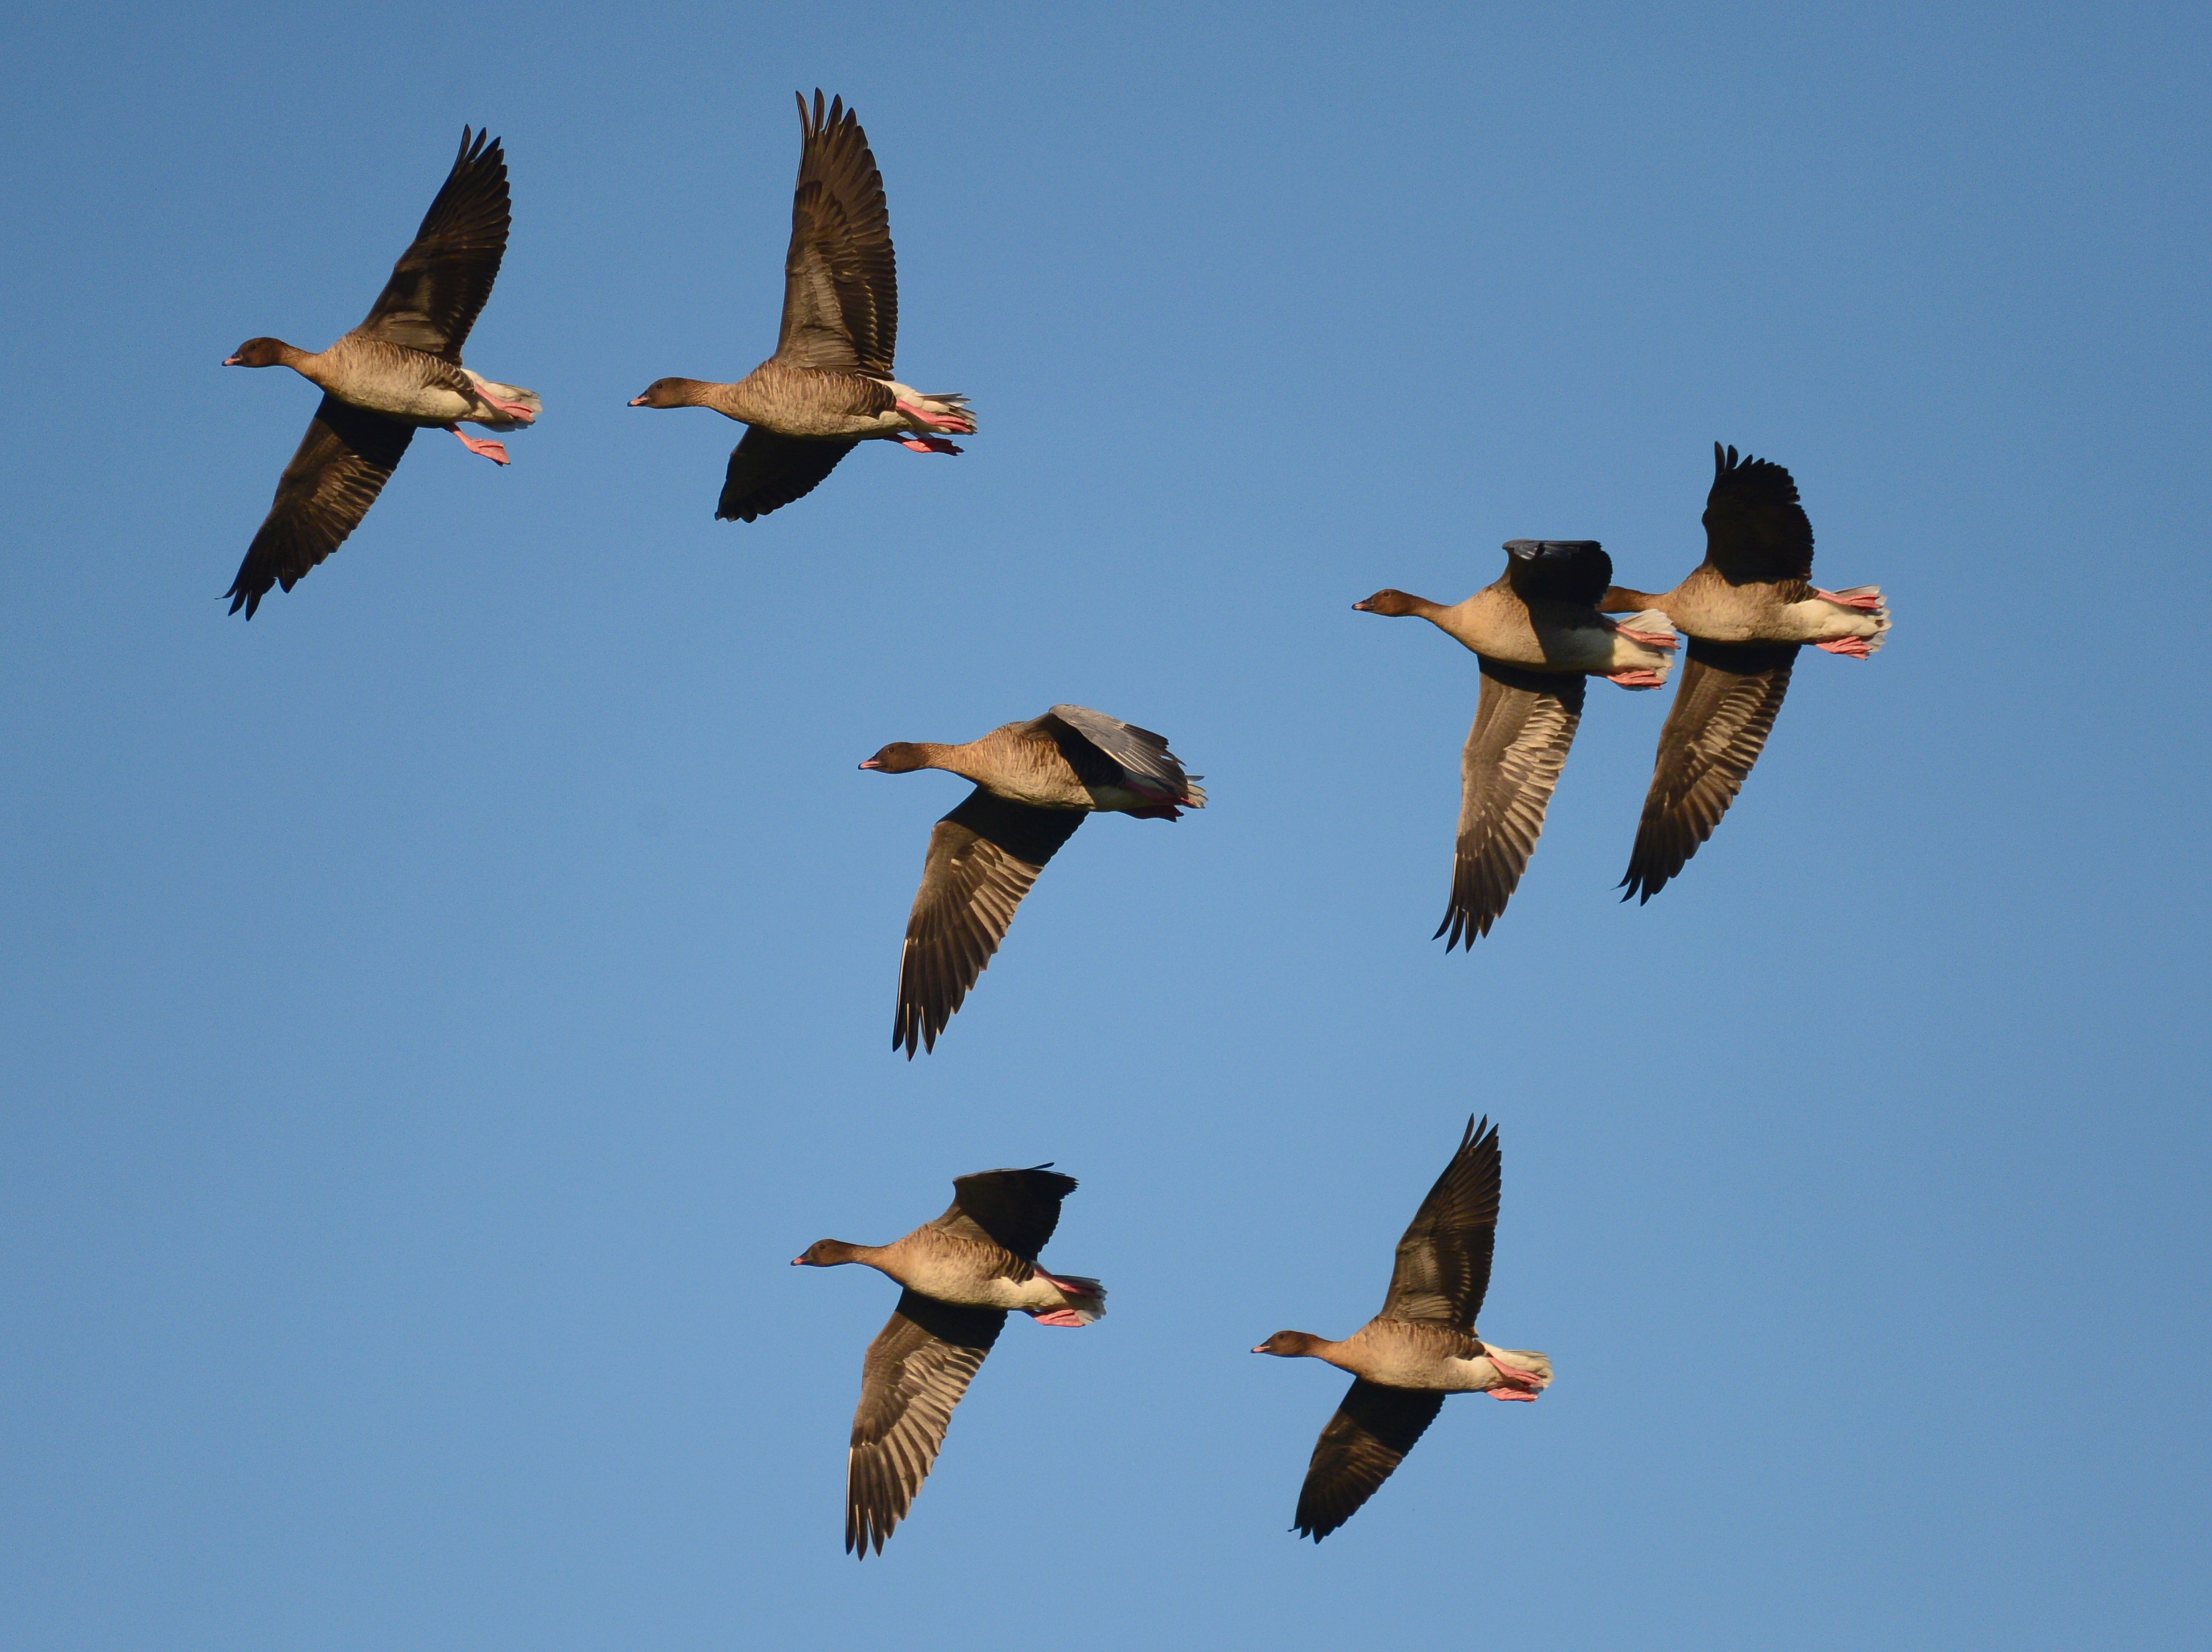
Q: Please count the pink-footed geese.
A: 7